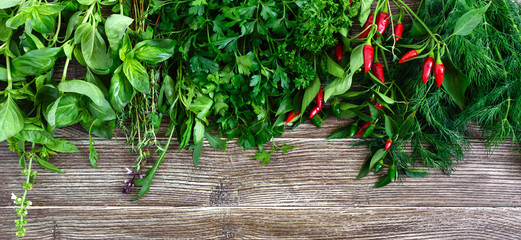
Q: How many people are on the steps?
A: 0